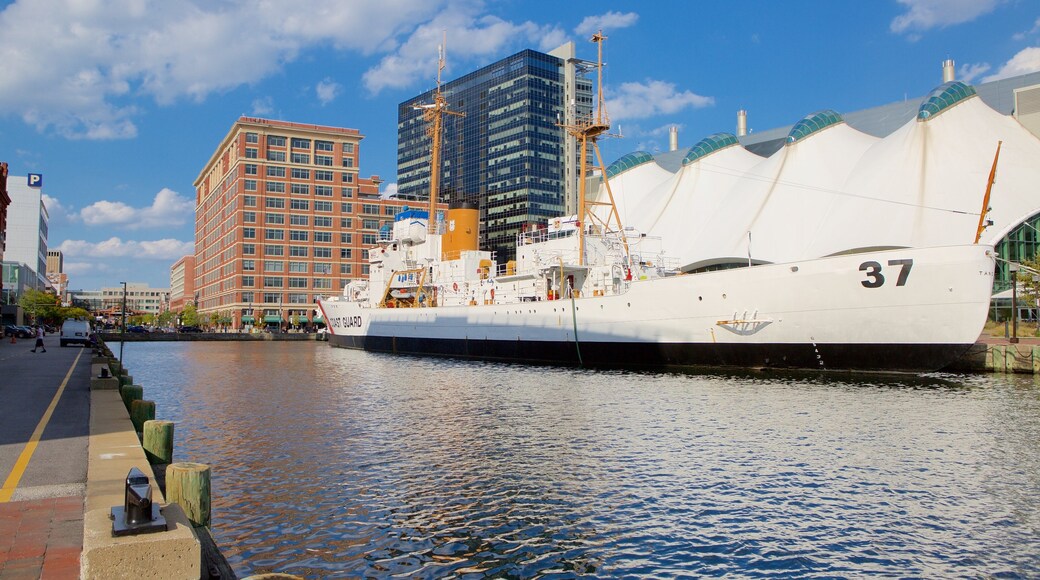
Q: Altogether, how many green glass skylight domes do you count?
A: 4